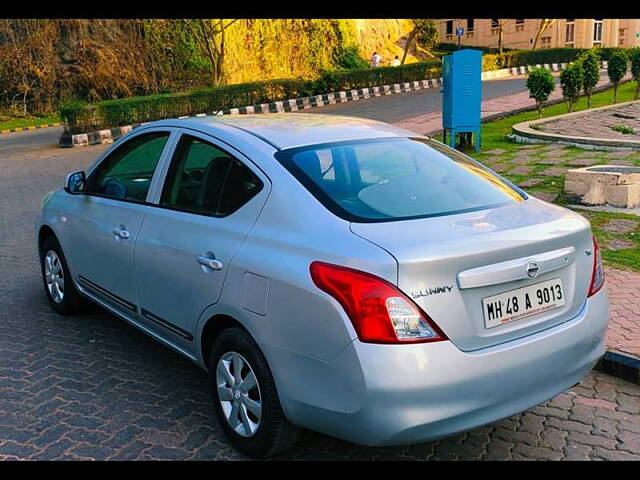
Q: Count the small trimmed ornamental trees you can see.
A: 5